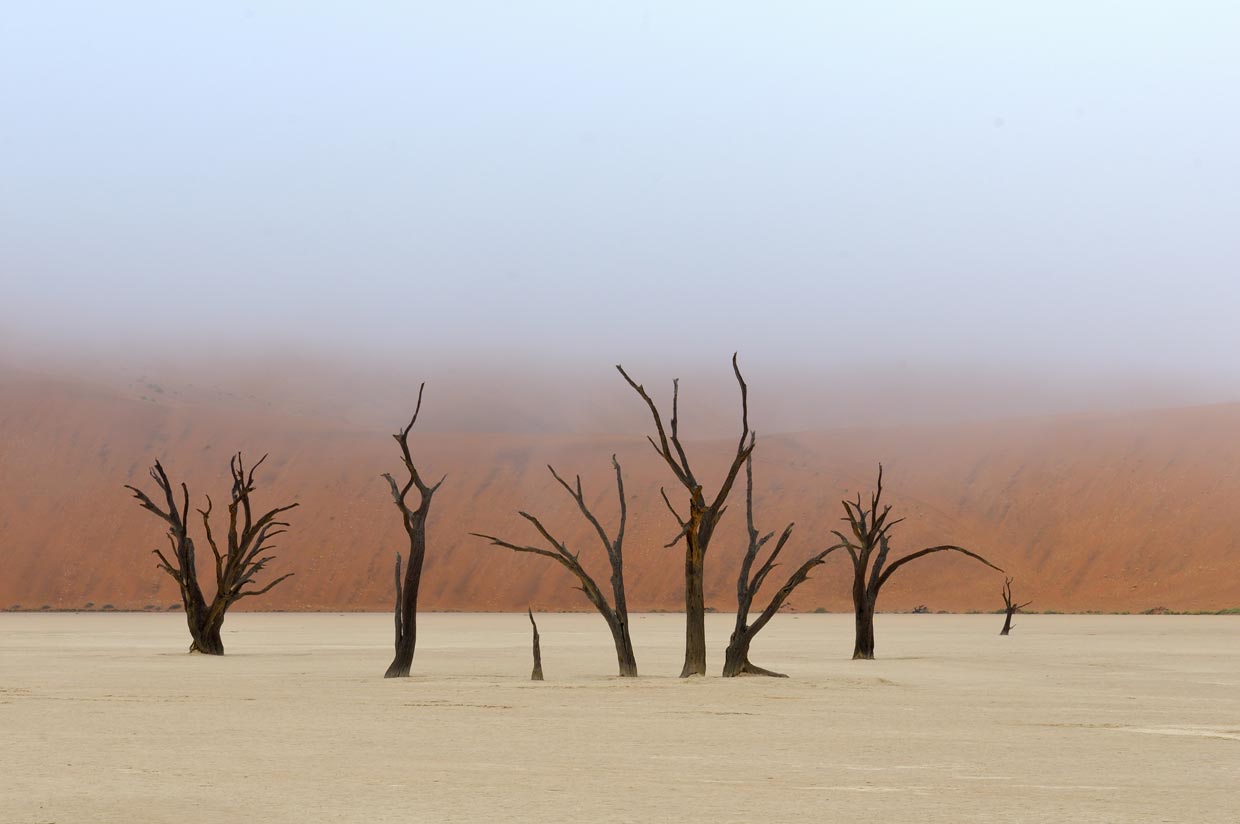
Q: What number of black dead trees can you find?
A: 8